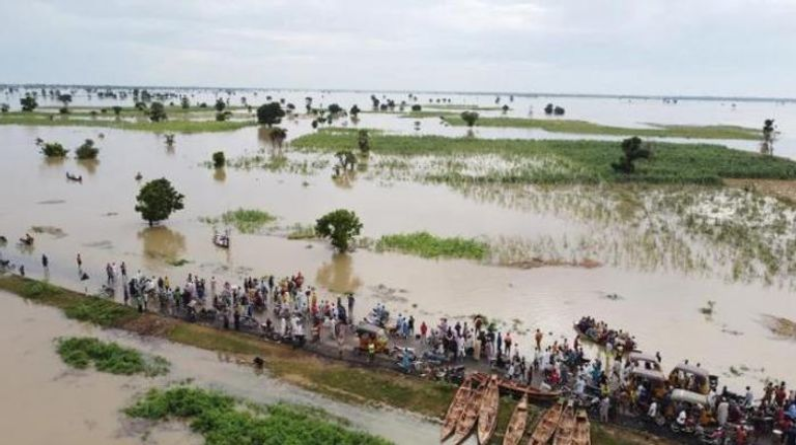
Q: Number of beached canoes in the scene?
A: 8